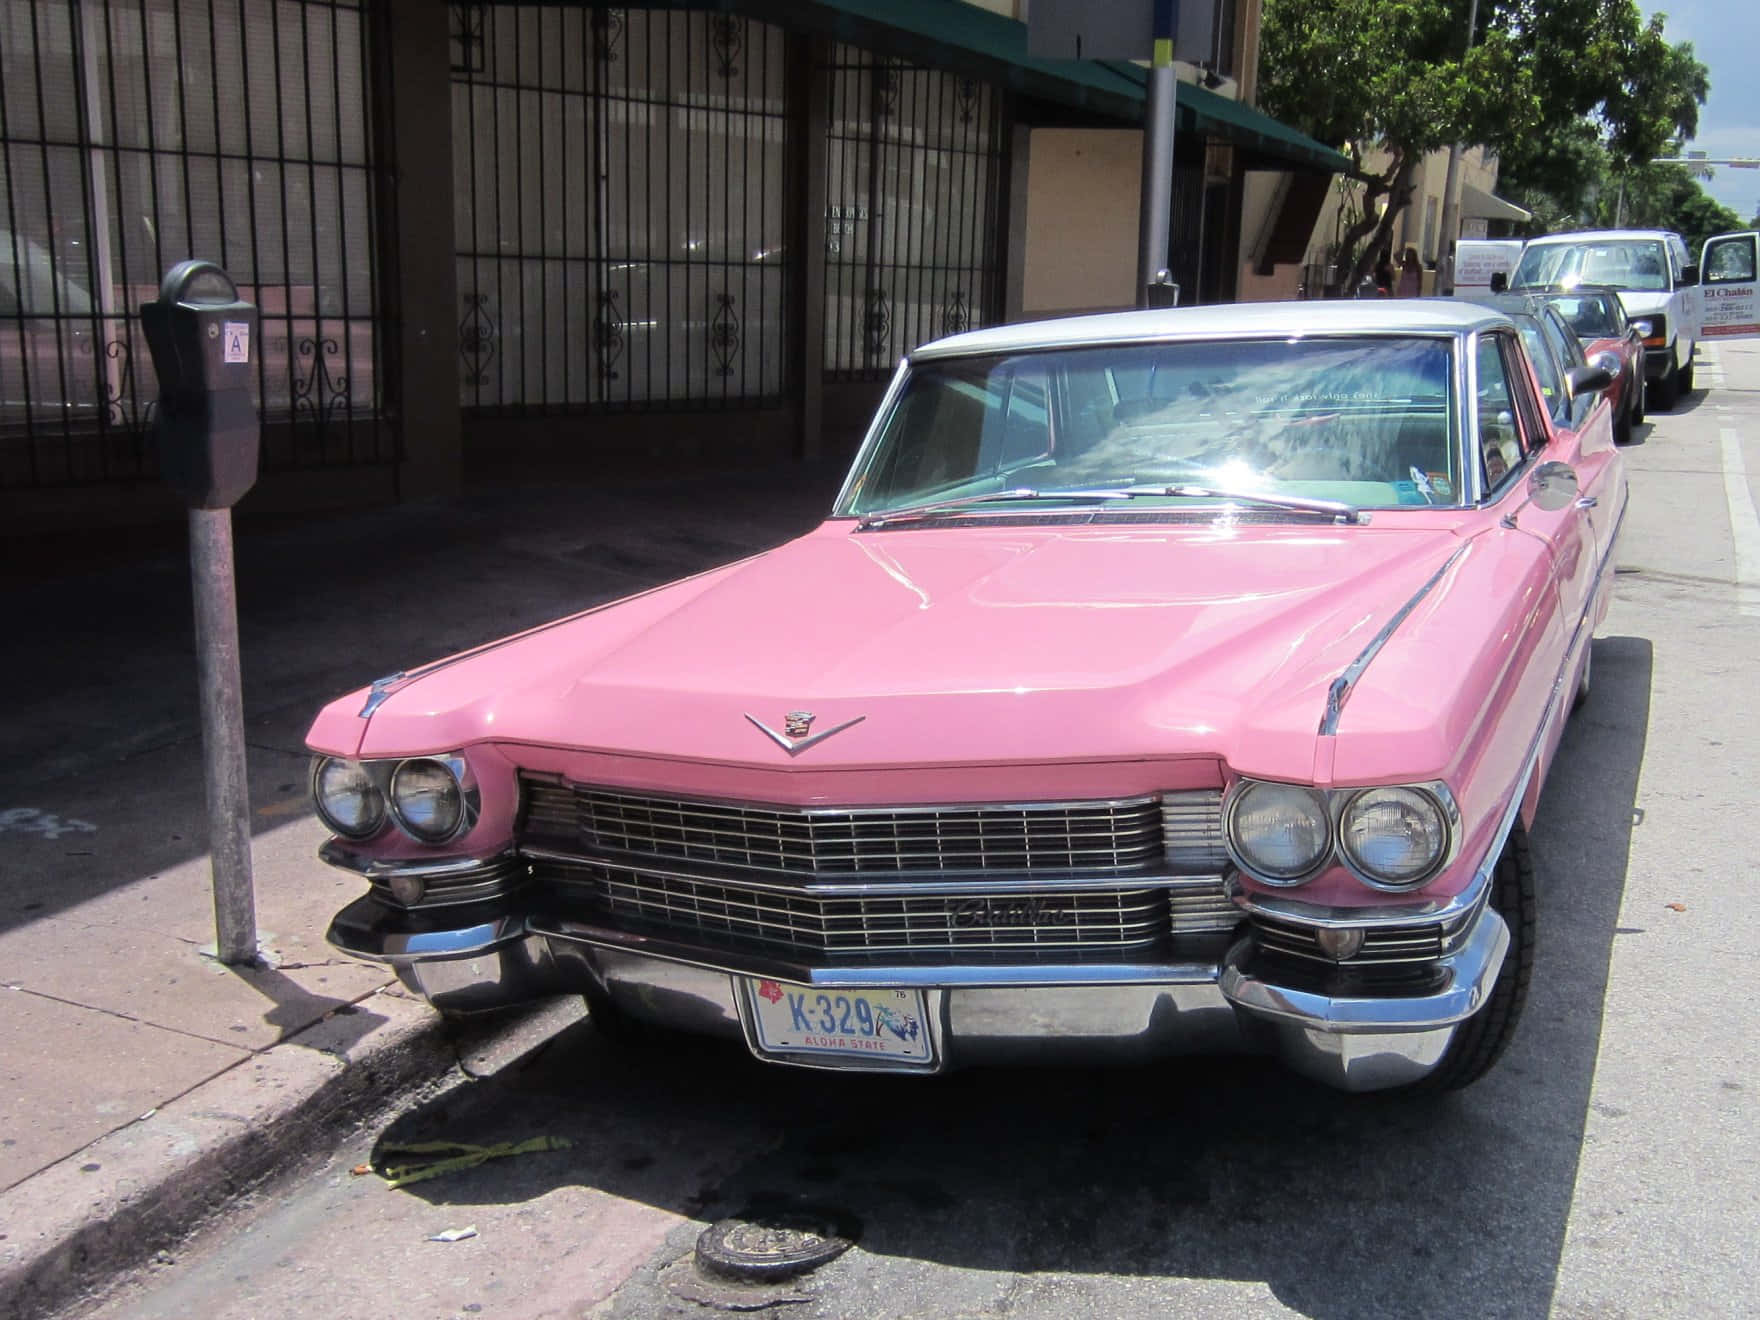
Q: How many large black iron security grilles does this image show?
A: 3